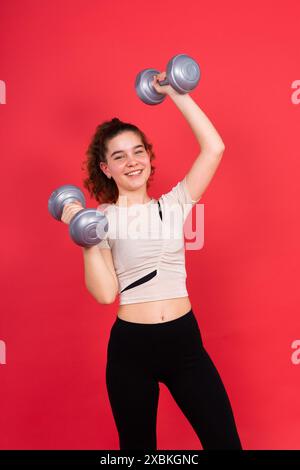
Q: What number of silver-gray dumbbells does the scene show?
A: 2